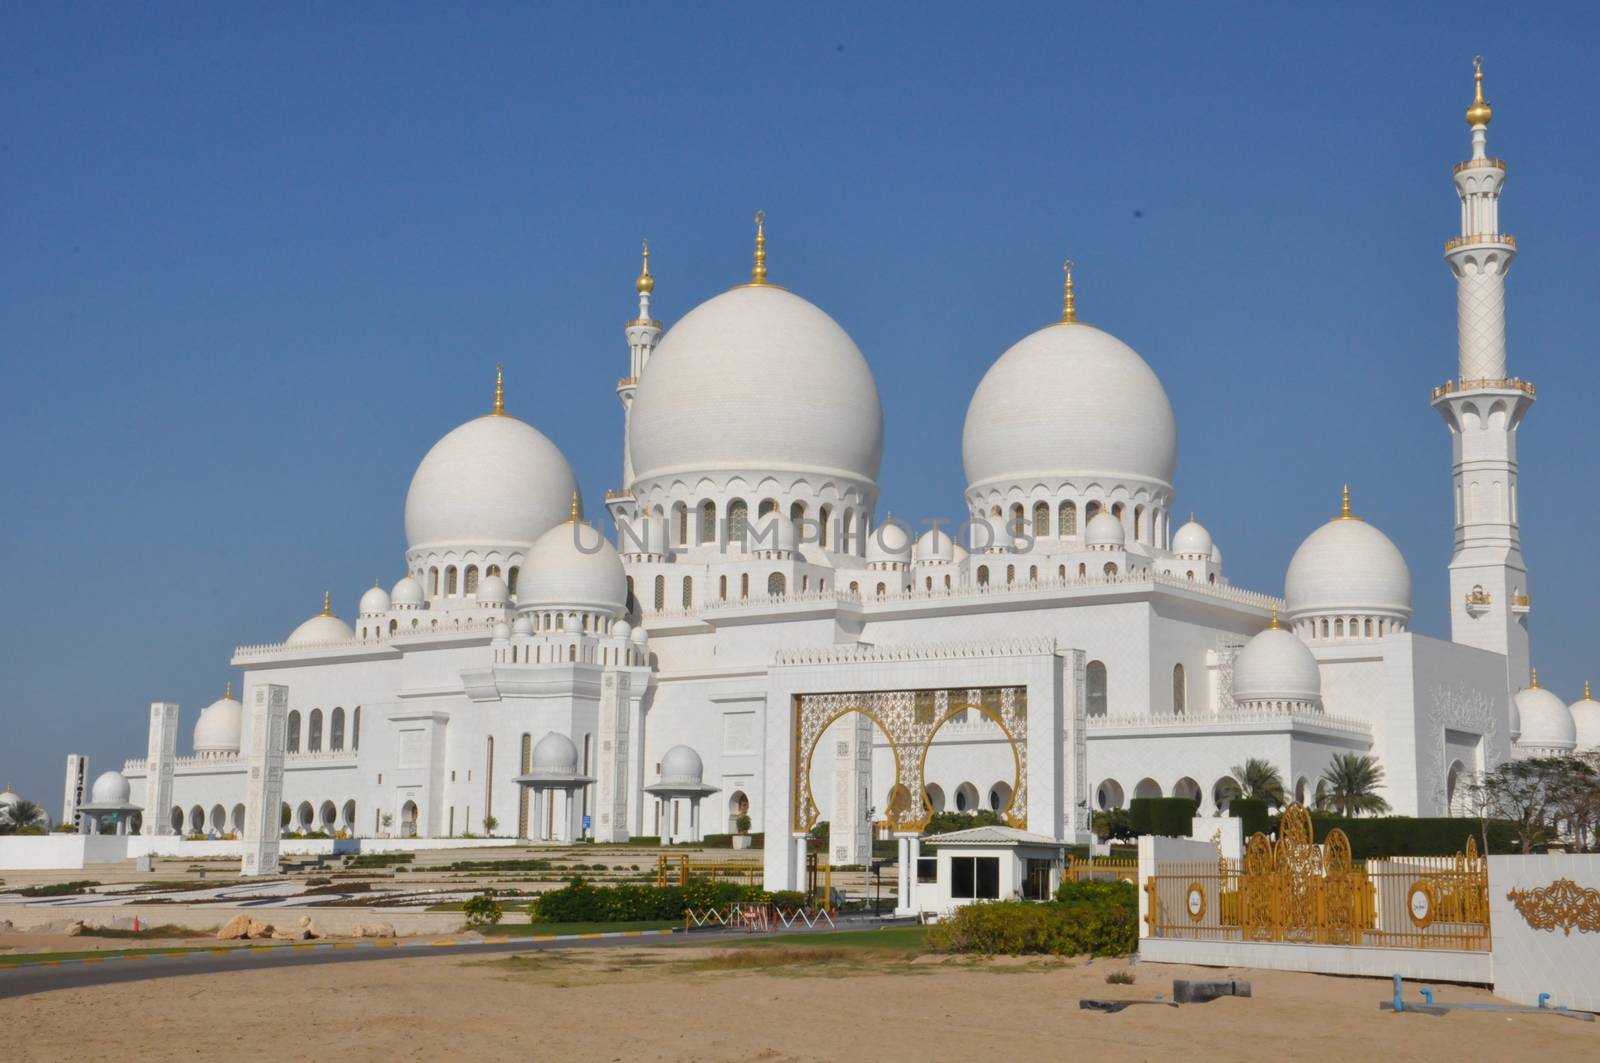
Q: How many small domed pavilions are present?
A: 3